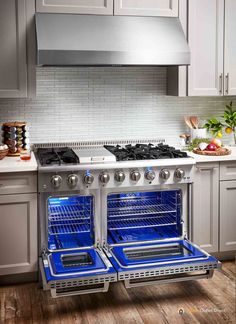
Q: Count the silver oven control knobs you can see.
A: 9